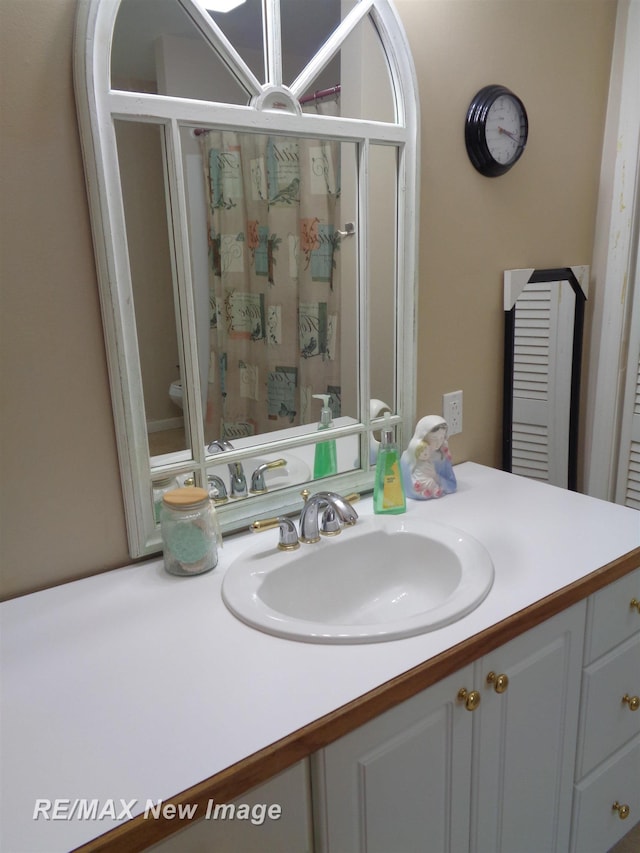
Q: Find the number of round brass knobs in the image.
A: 5